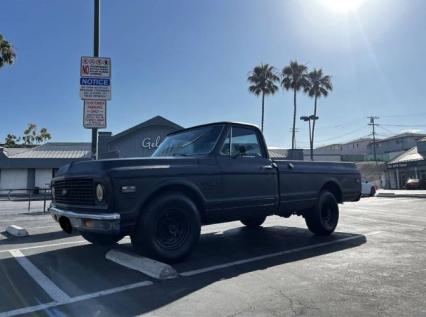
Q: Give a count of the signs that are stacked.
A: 3